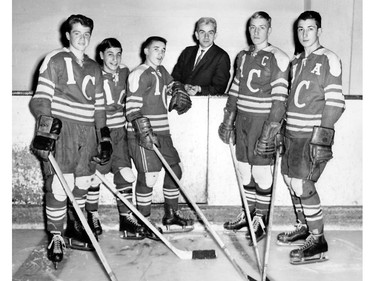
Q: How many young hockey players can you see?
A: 5